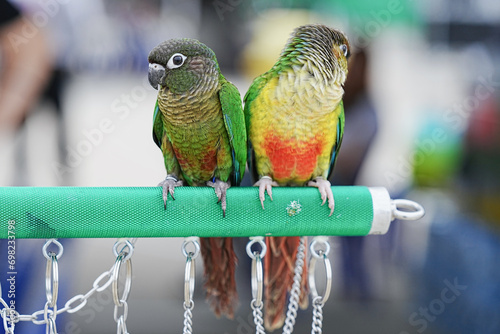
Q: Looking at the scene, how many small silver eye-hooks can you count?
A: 5